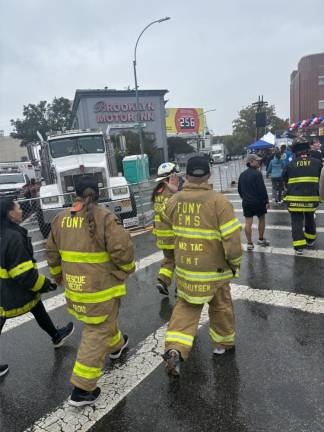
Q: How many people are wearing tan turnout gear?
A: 3